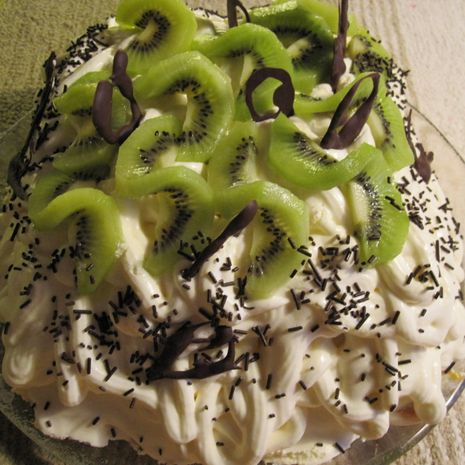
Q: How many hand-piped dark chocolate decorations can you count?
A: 9